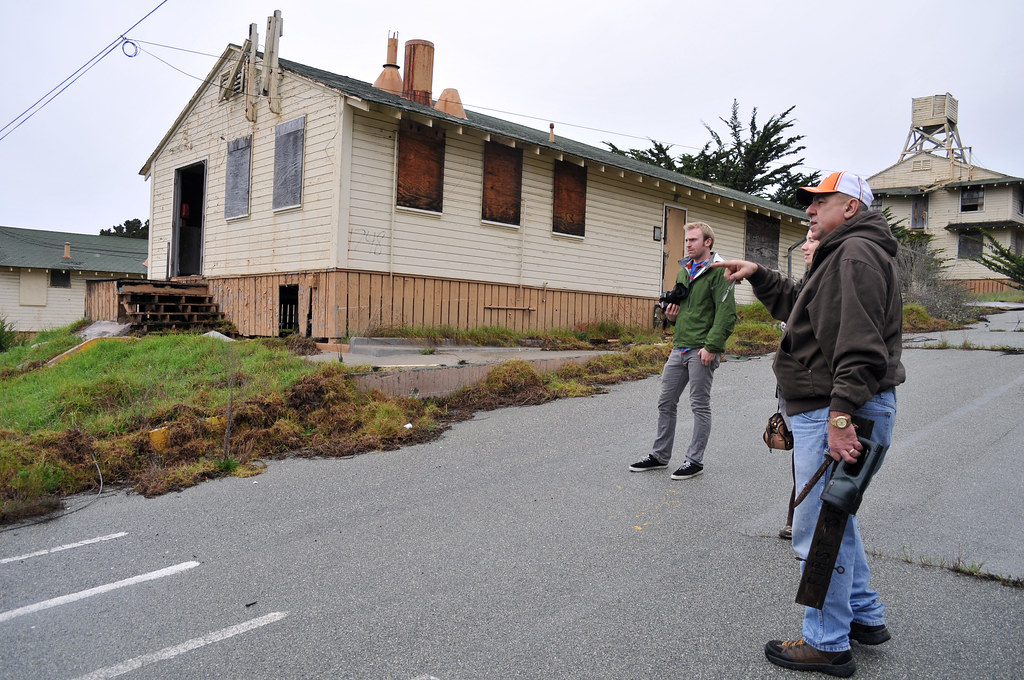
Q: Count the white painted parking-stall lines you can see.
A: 3